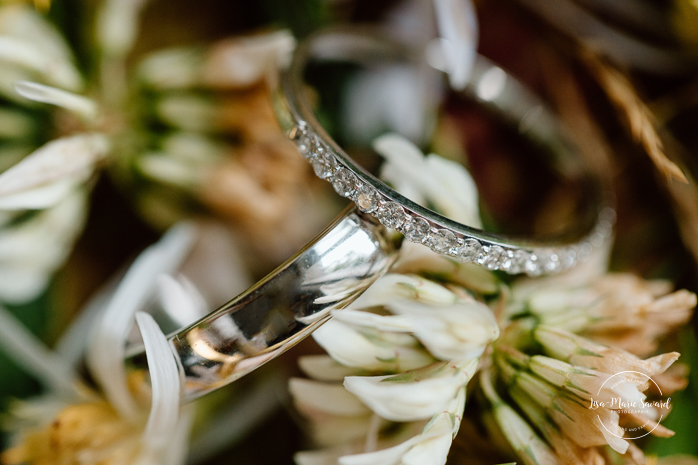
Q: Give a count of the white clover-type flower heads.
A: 2